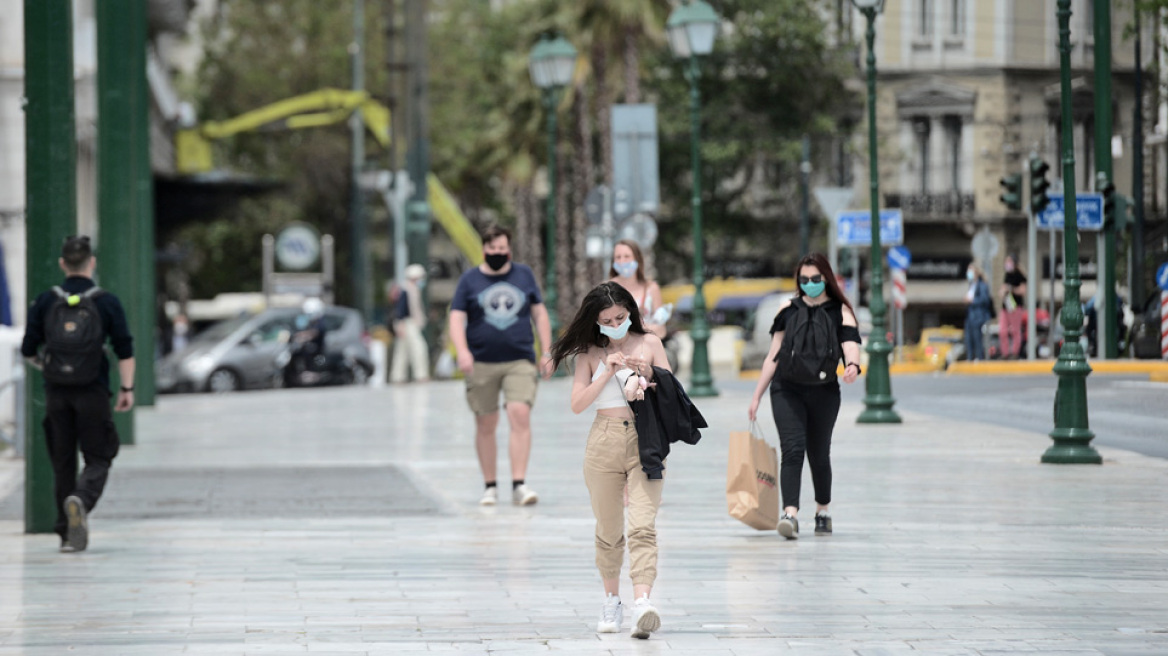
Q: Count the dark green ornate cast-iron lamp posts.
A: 4